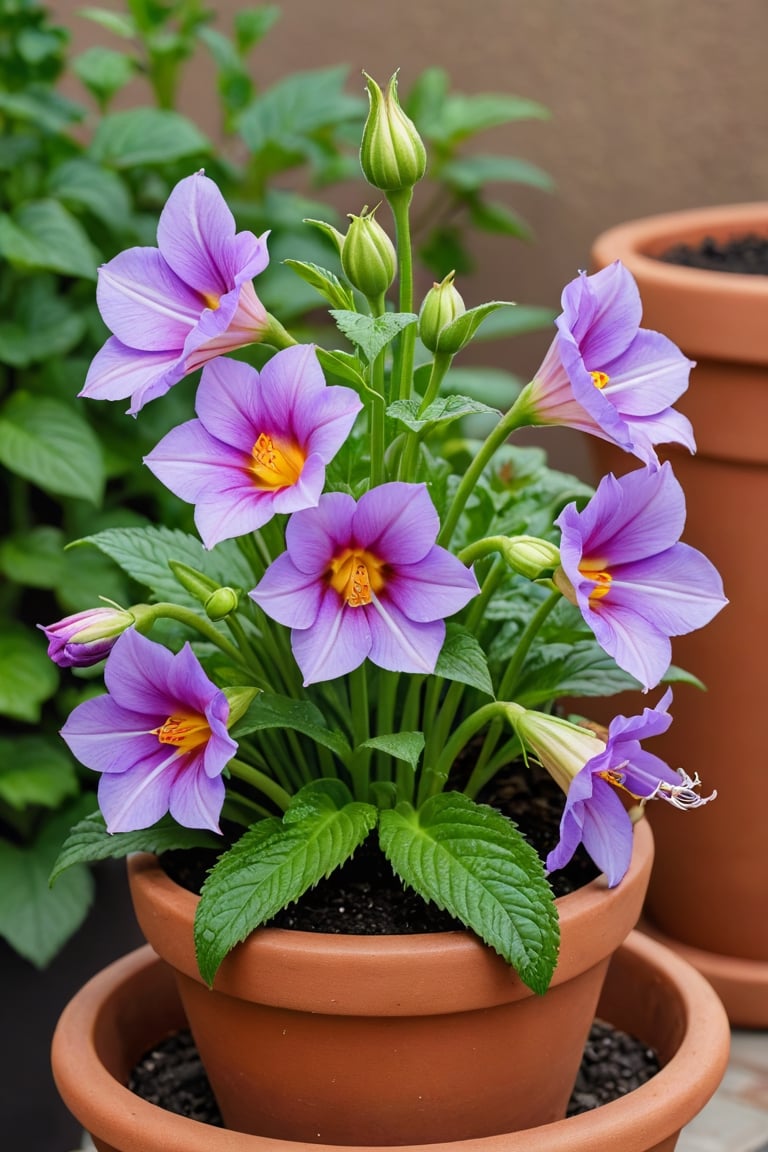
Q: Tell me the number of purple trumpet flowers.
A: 7